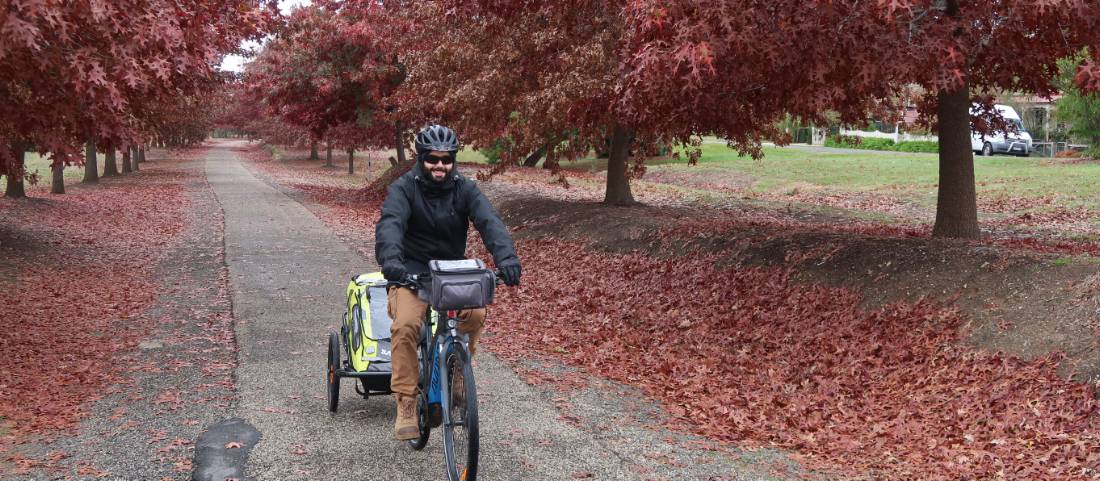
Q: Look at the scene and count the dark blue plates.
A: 0